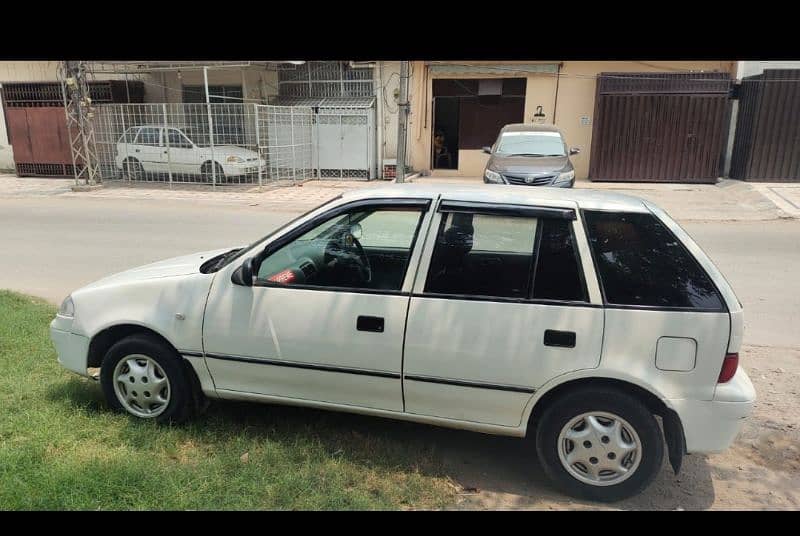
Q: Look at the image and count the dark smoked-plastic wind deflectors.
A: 2